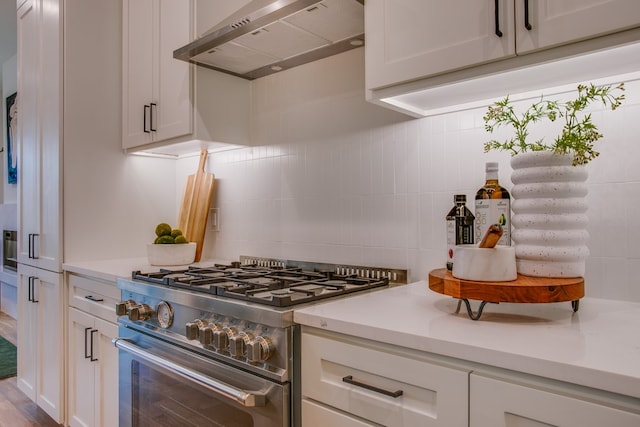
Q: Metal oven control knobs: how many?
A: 7